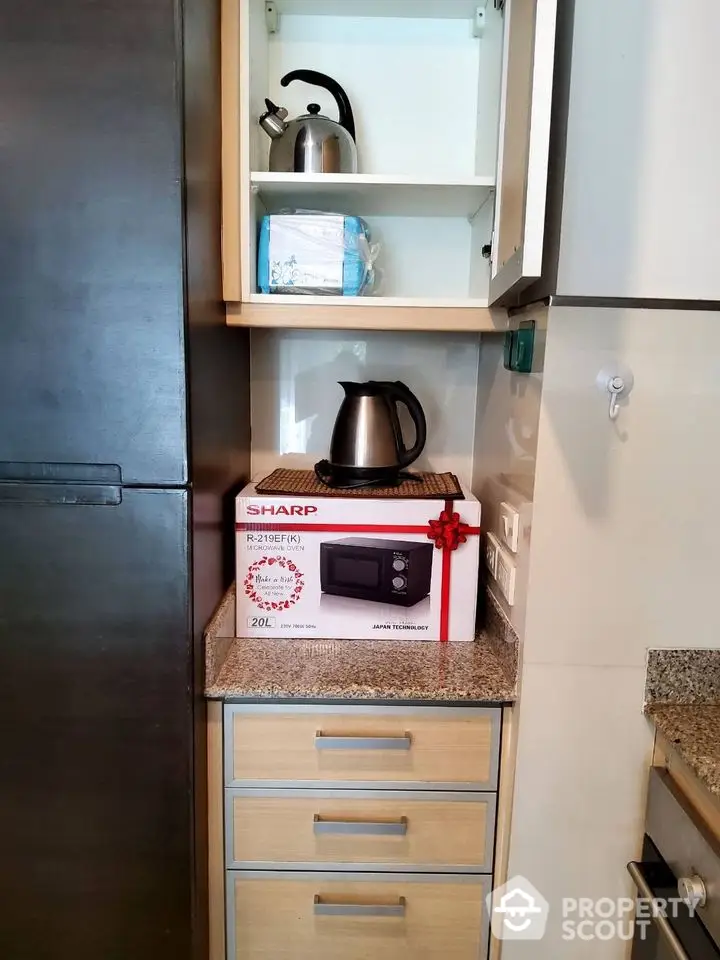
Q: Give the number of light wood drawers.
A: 3